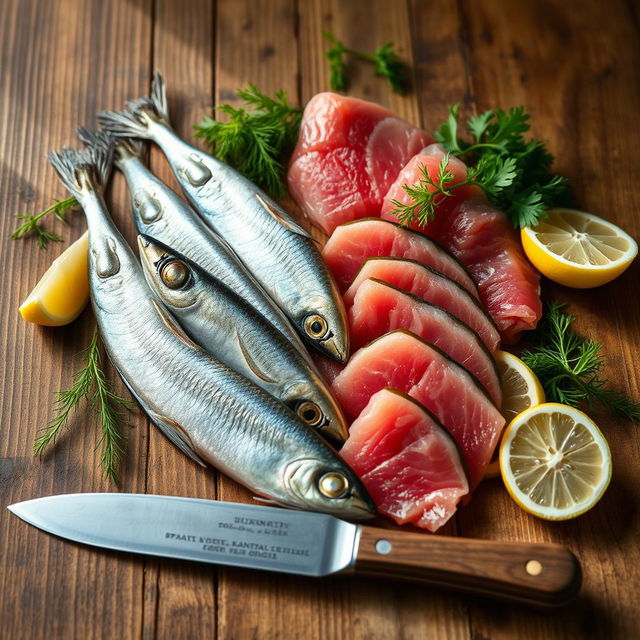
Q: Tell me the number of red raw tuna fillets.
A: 7